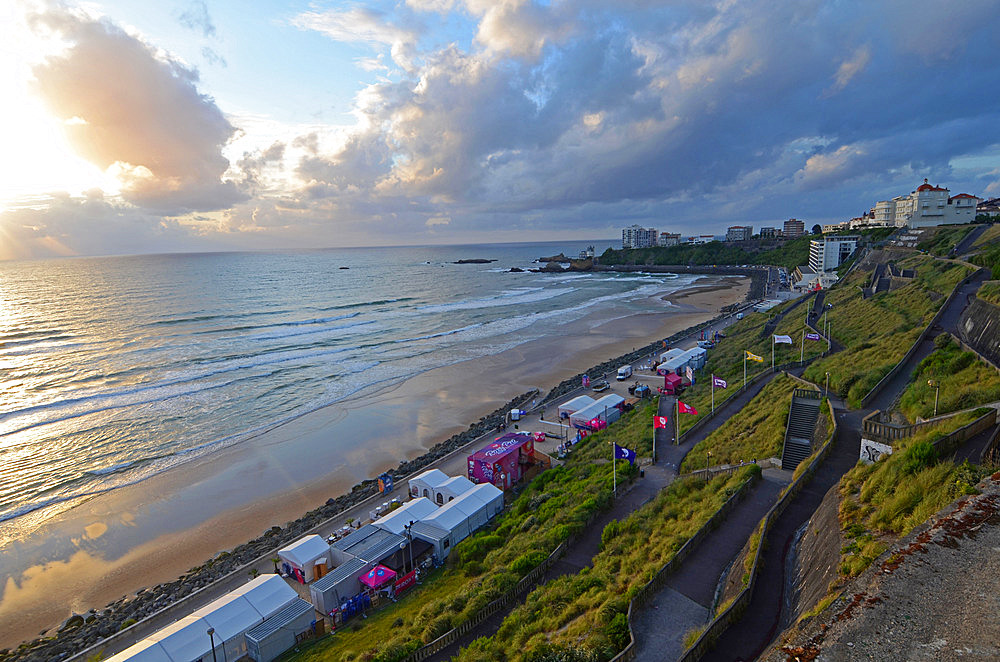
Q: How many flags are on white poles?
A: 7